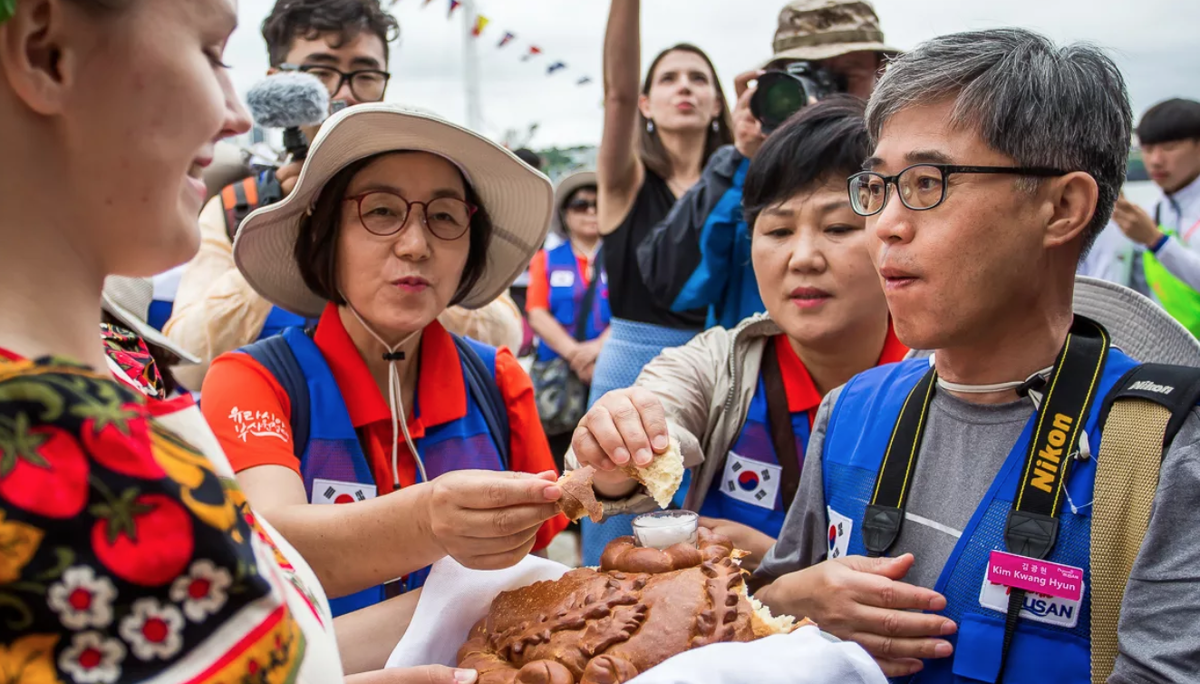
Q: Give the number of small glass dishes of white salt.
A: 1